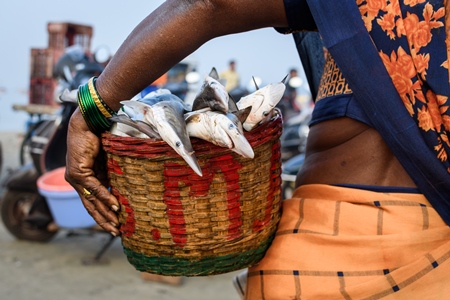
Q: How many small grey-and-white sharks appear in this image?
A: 4